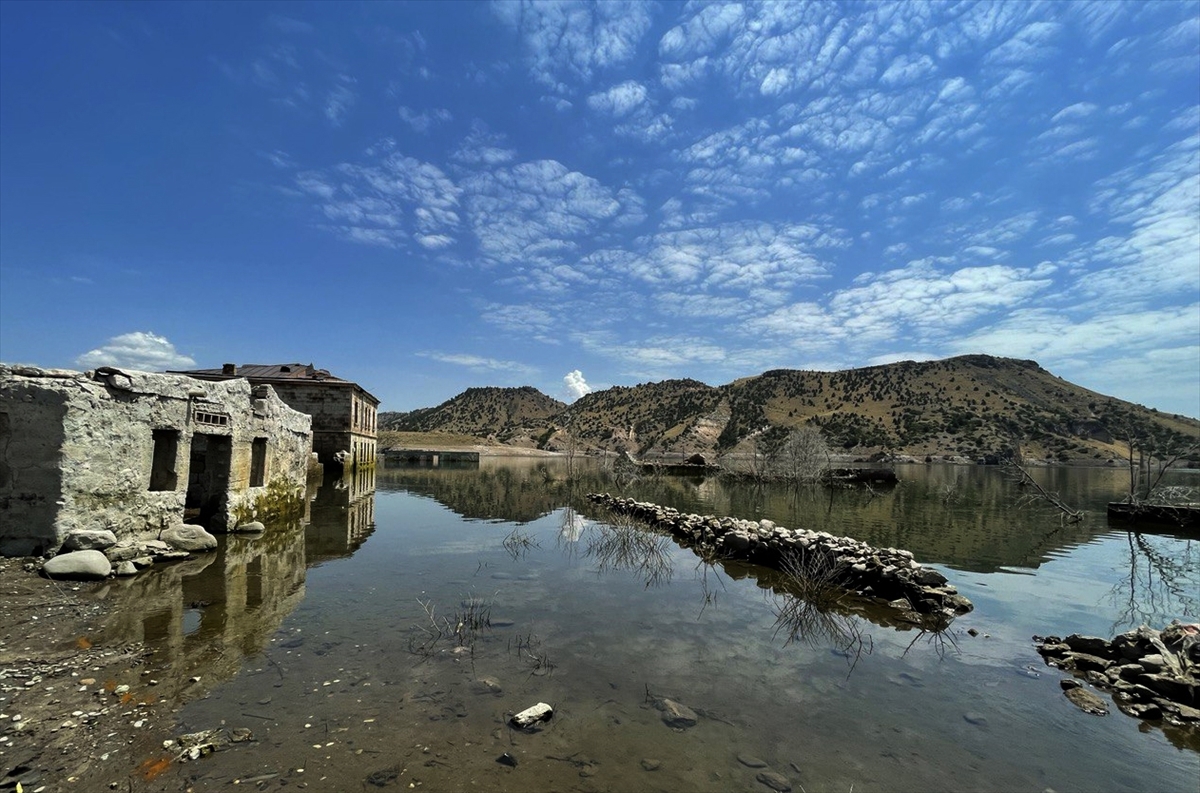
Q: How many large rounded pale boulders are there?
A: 3